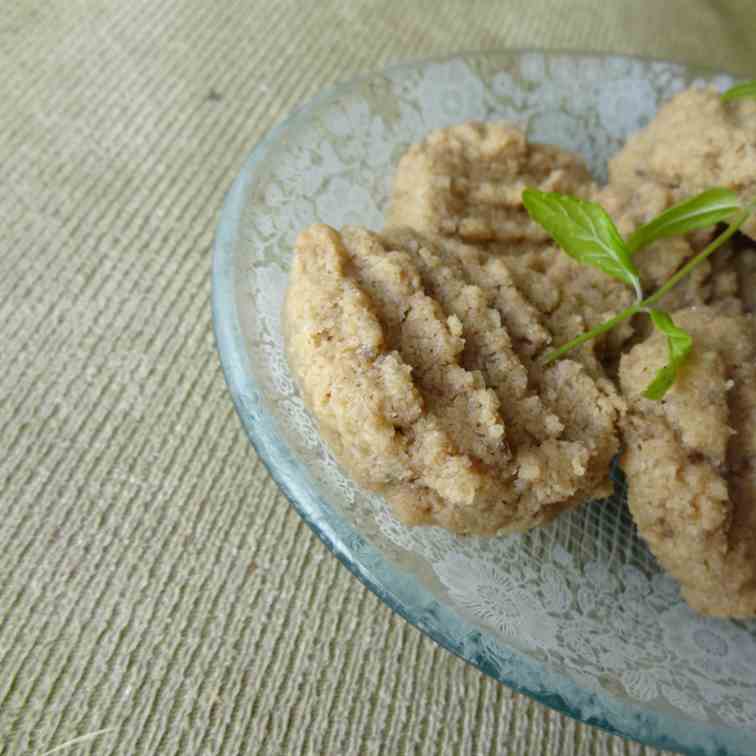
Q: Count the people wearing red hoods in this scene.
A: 0